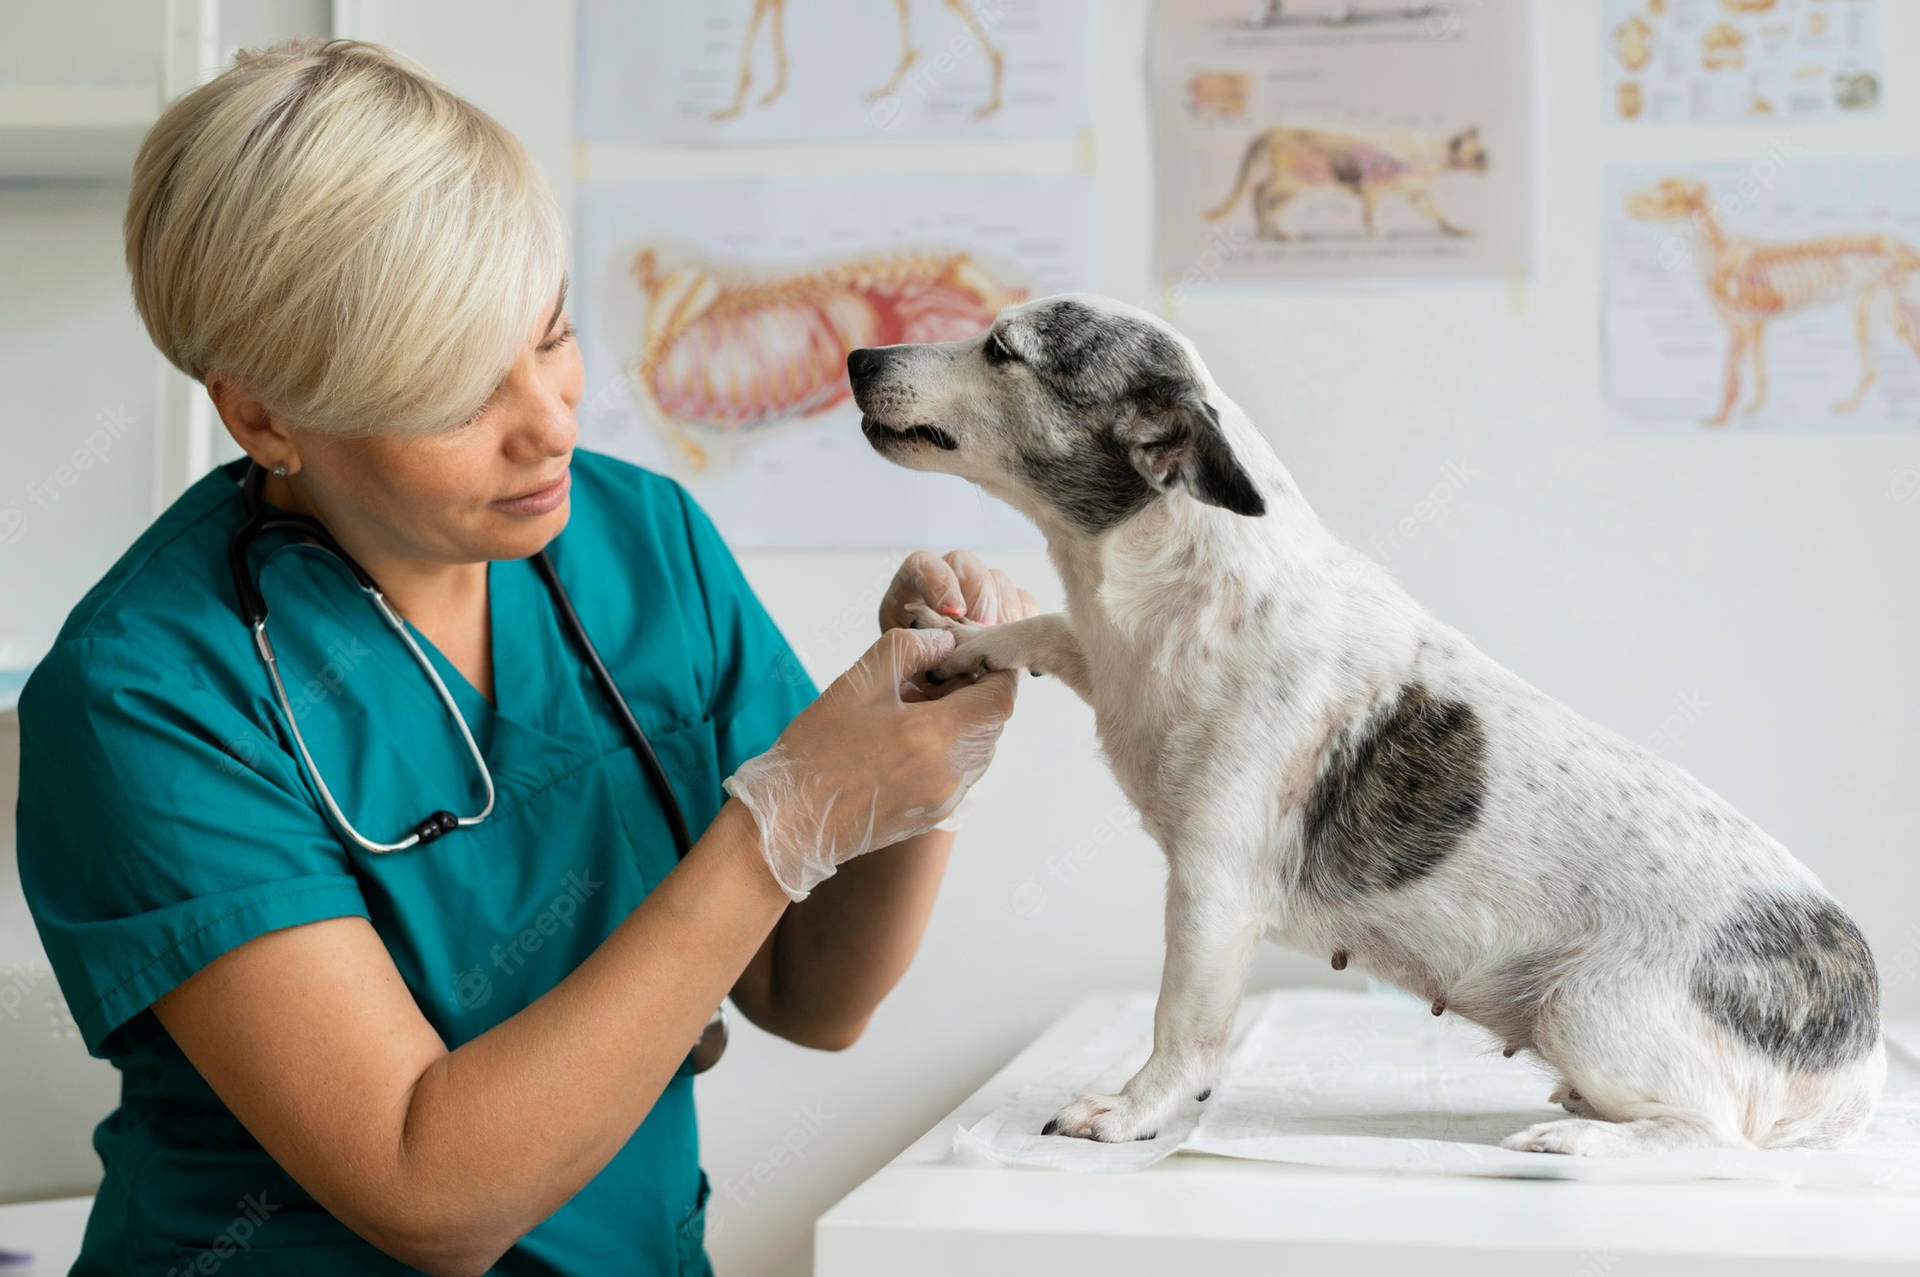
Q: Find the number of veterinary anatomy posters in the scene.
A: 5